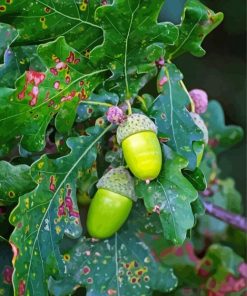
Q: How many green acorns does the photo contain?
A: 2